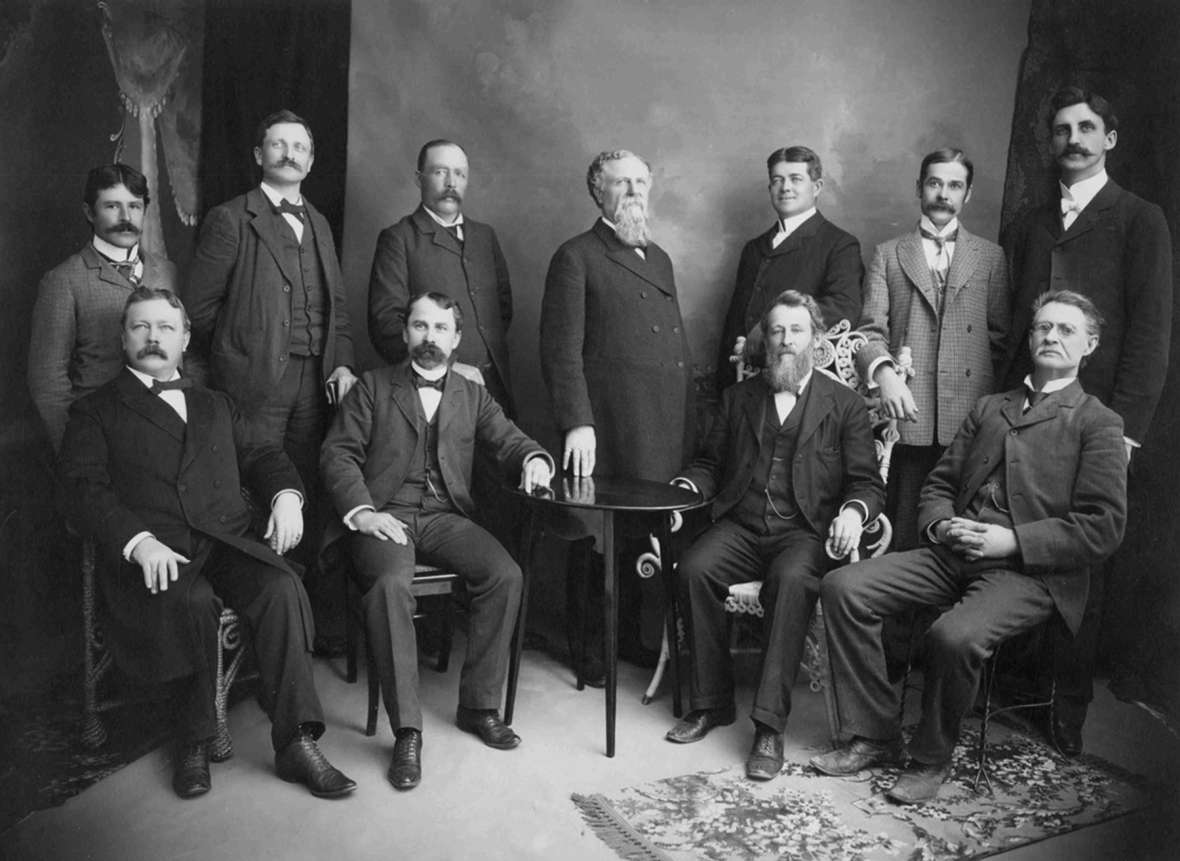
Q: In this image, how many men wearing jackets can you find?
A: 11